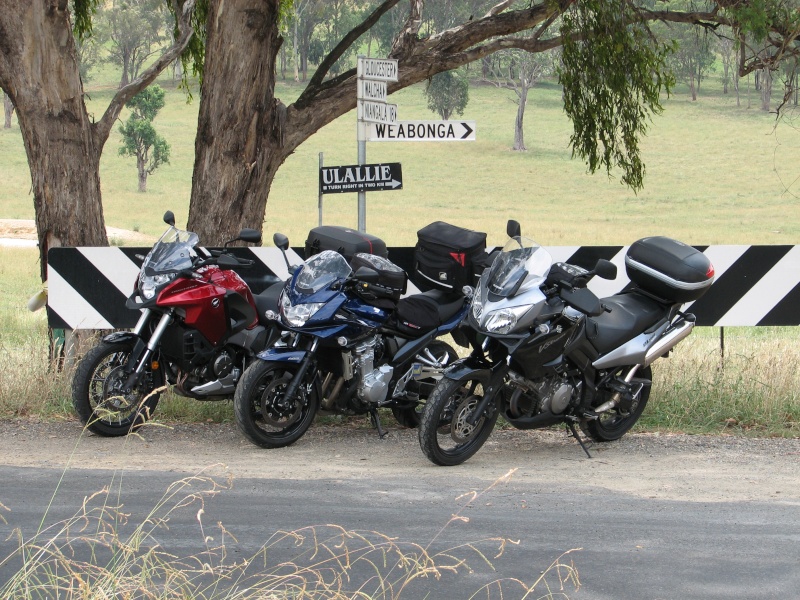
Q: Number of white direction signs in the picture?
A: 4